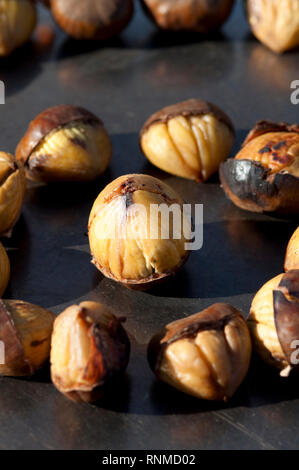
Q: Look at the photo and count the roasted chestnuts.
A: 15